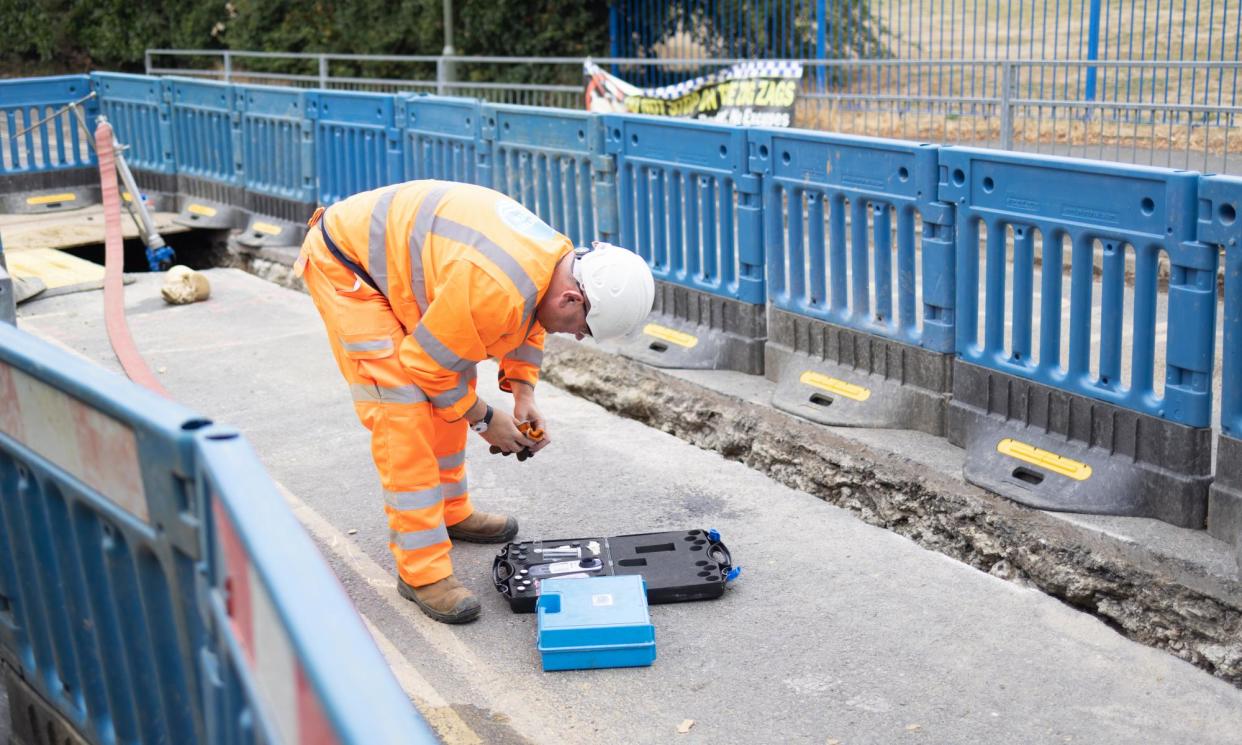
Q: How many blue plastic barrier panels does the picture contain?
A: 13